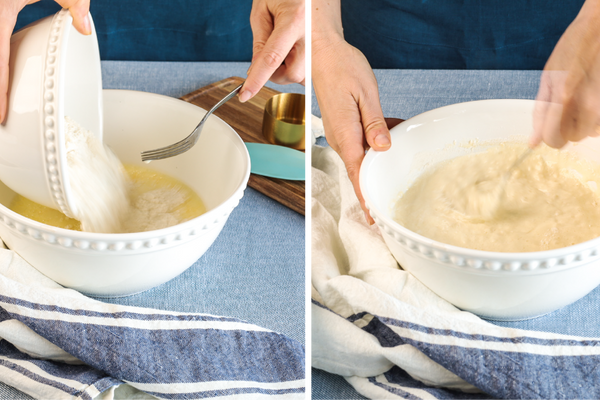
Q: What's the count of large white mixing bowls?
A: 2